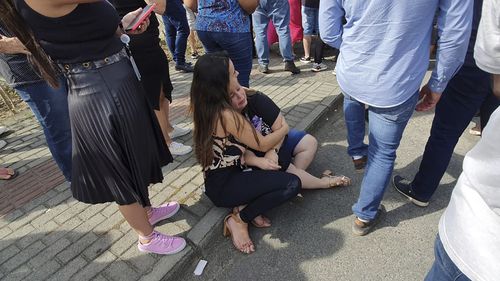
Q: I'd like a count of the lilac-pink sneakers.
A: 2